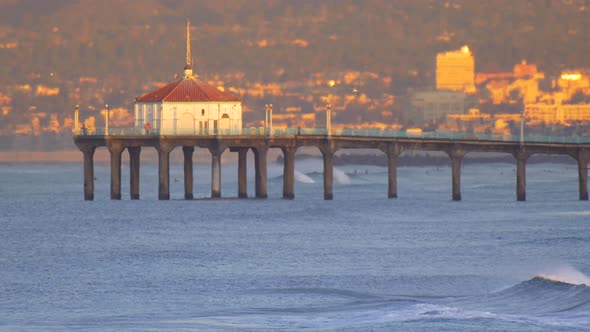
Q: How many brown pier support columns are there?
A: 14